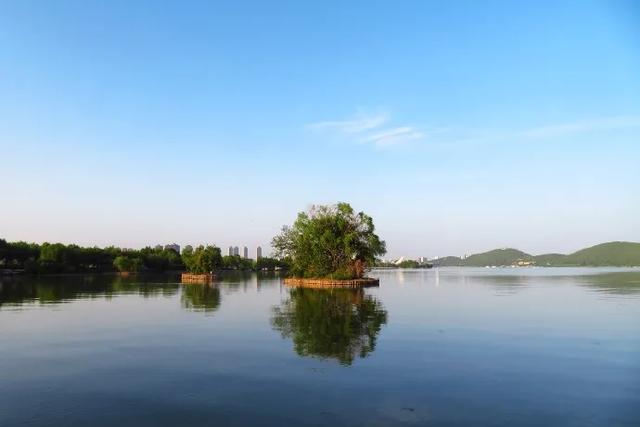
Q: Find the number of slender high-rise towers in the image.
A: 4